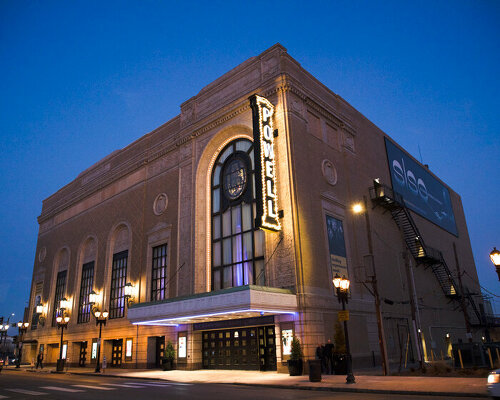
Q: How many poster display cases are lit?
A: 5